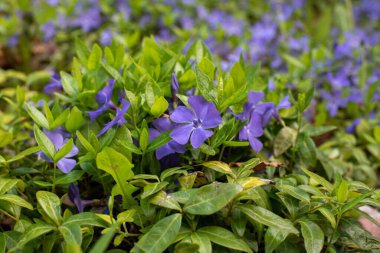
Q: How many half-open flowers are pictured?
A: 1